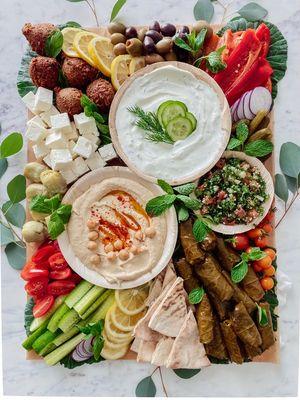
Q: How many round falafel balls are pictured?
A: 5